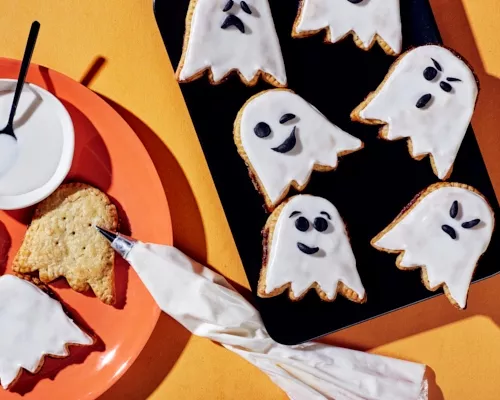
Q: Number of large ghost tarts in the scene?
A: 8